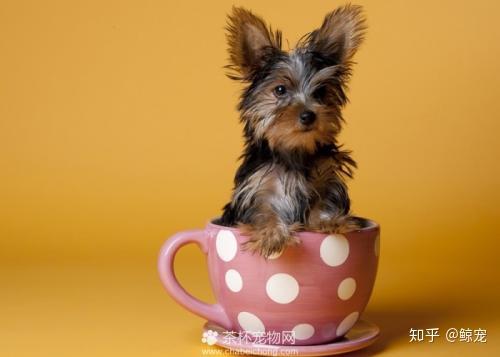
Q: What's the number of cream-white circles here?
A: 10